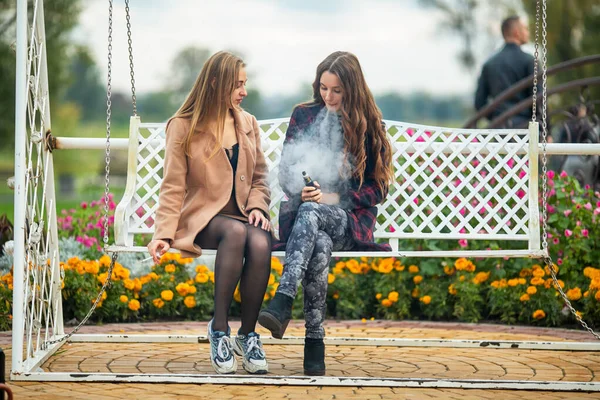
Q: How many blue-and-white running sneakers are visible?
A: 2